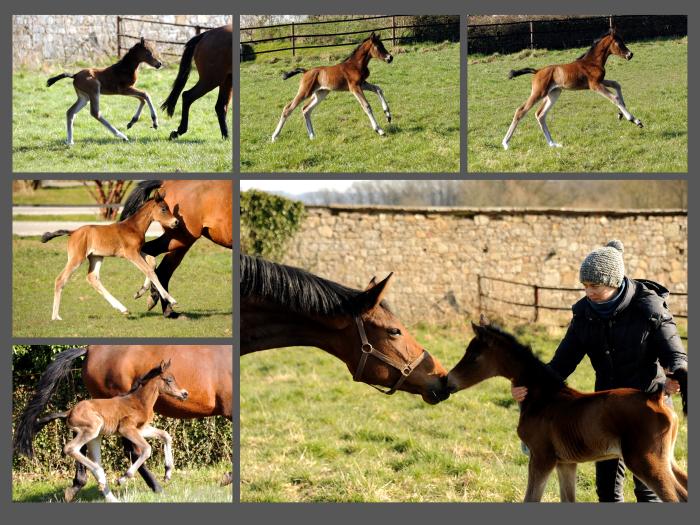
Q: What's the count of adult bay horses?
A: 4